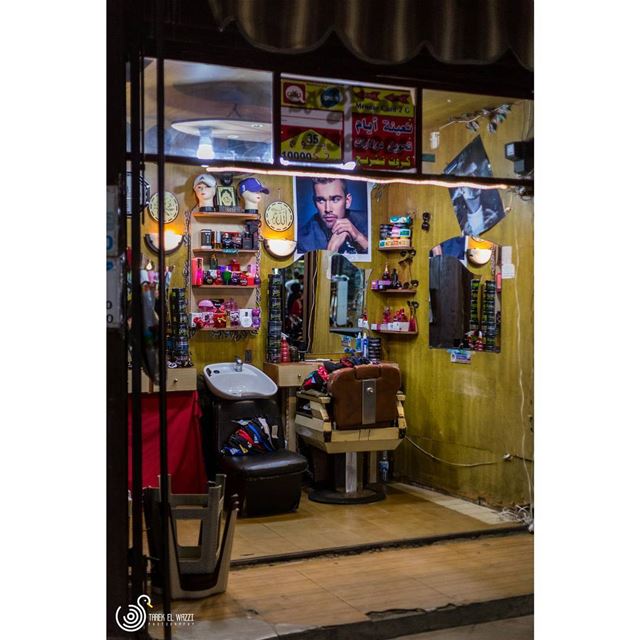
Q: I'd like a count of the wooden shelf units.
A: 2